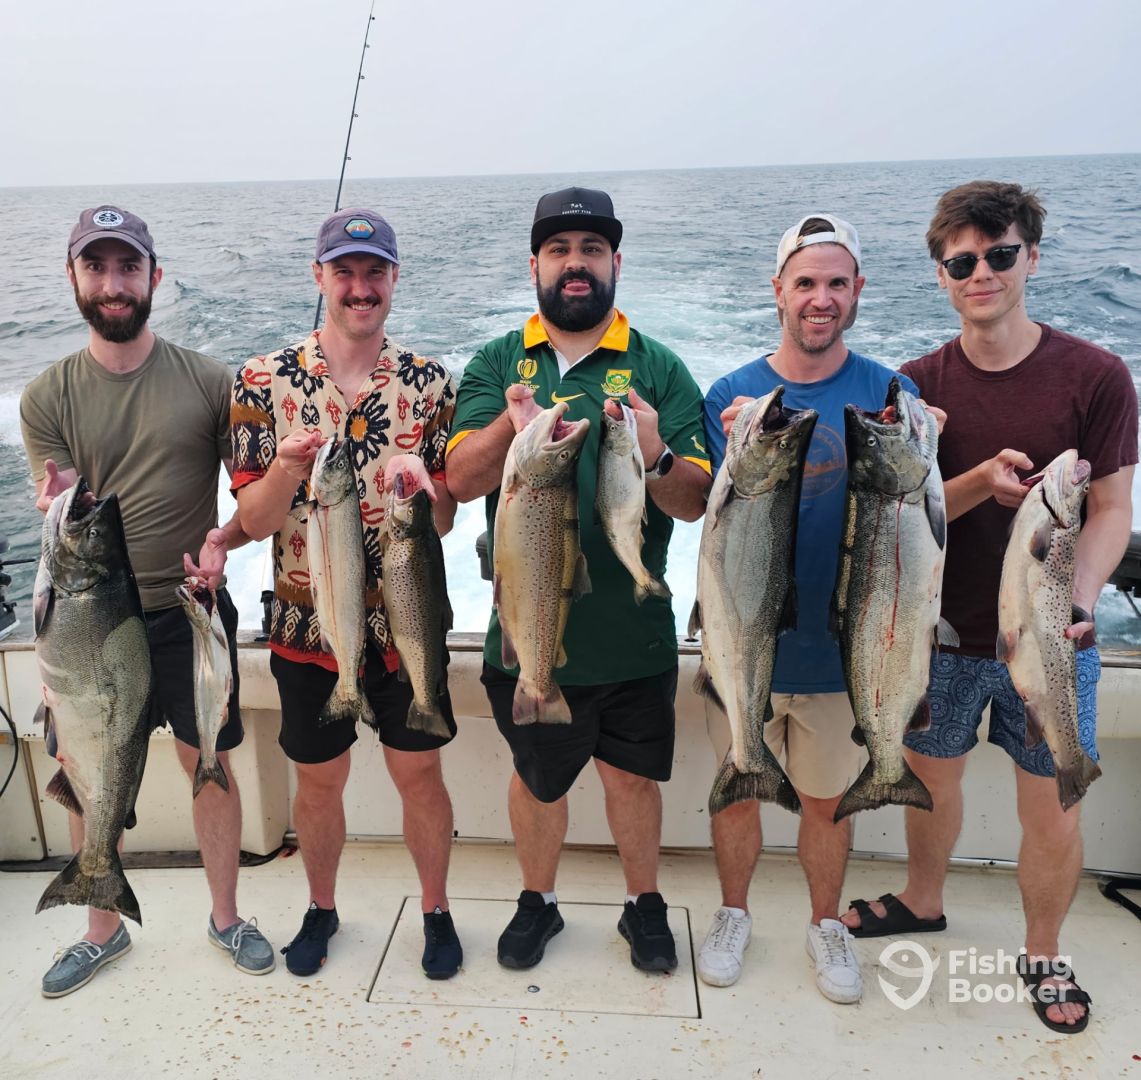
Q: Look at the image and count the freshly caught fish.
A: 9